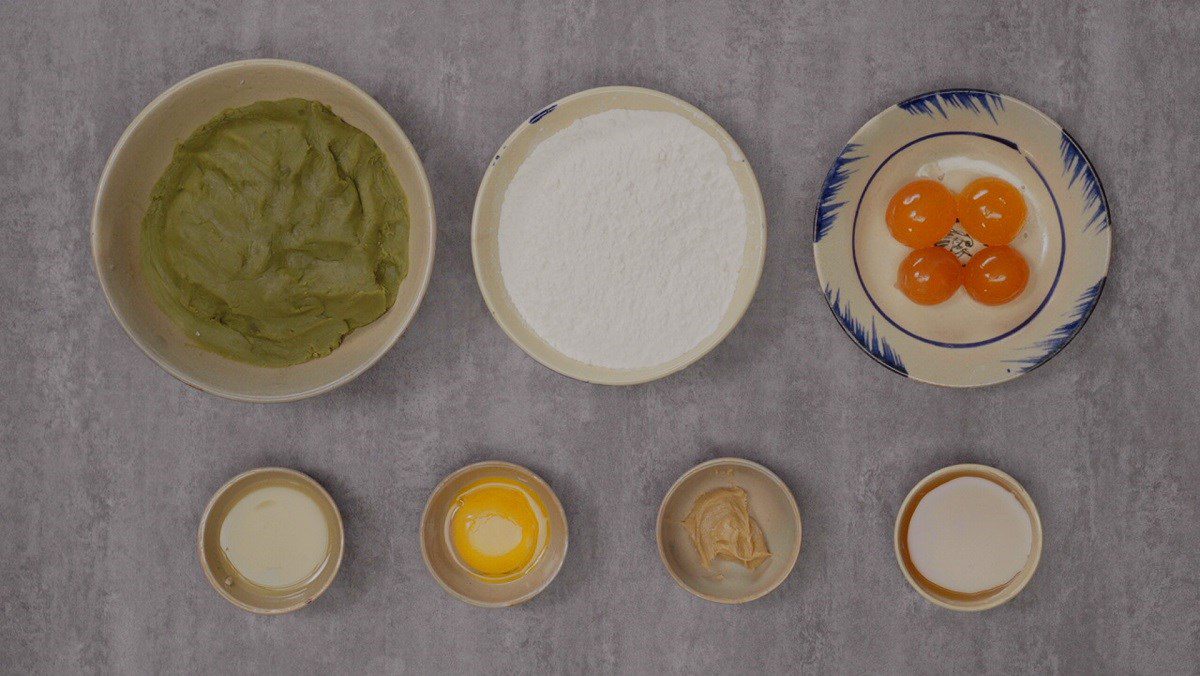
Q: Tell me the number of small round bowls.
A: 4